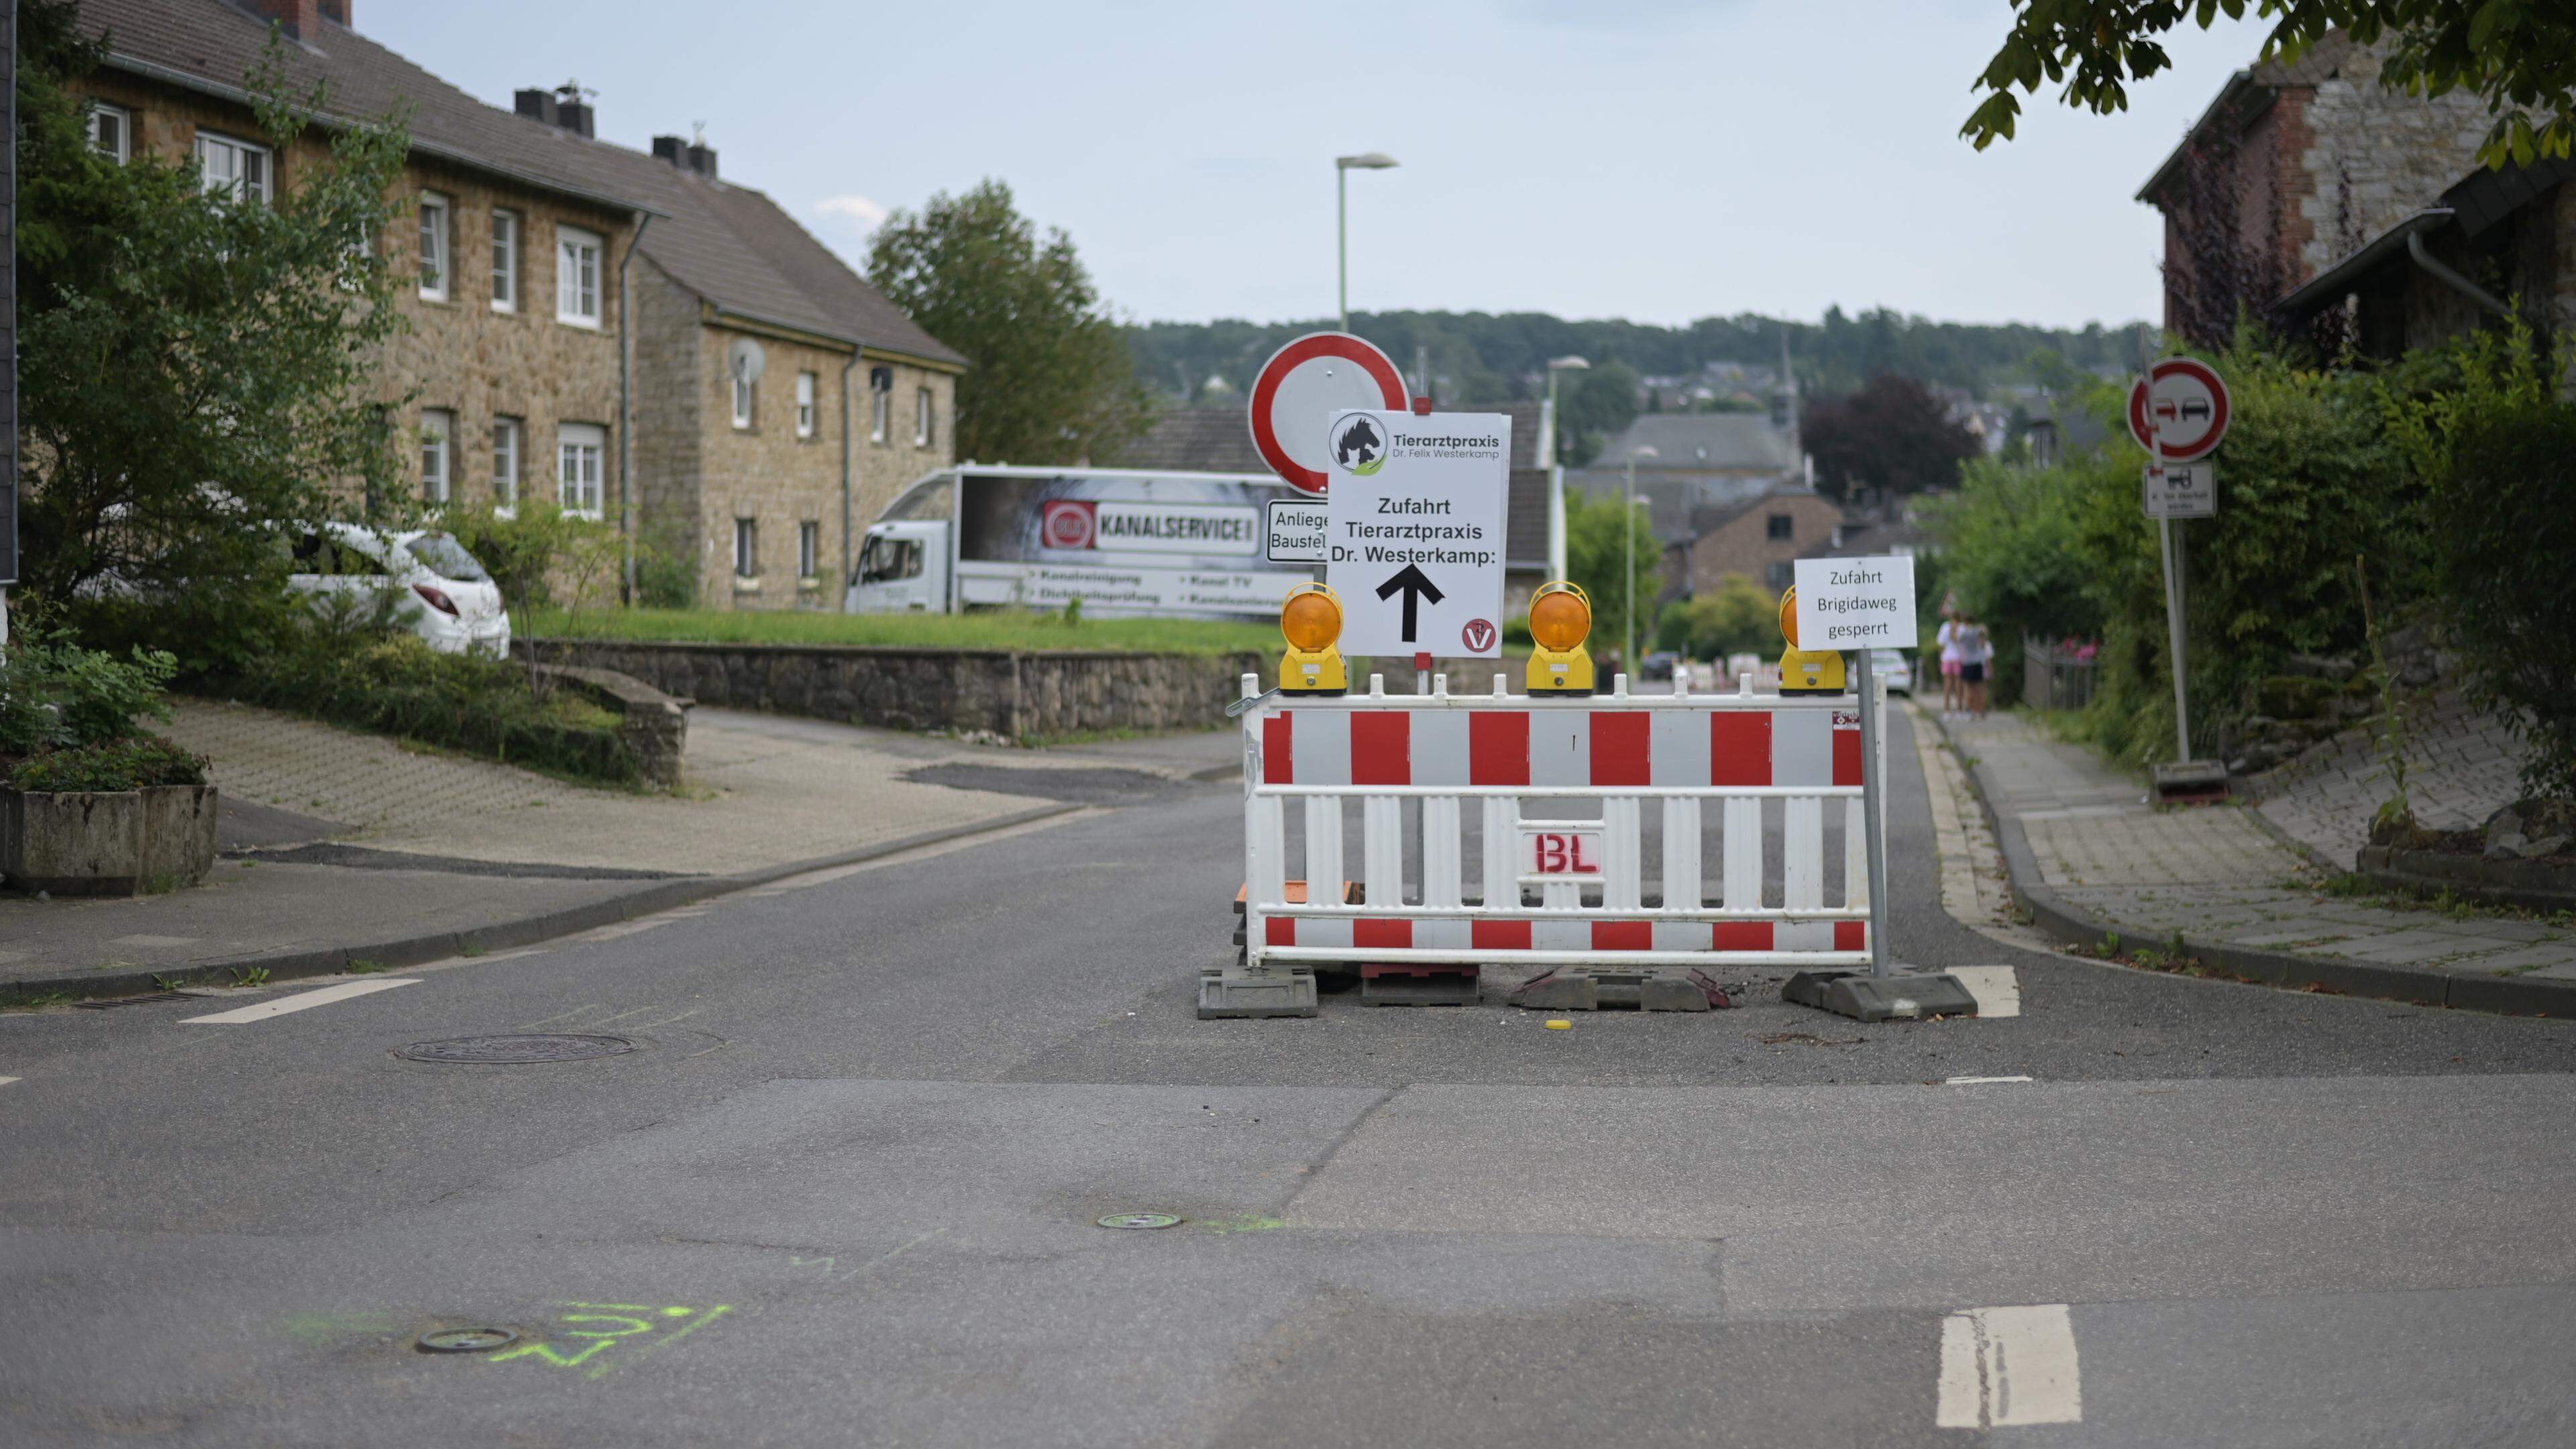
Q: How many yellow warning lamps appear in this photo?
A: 3